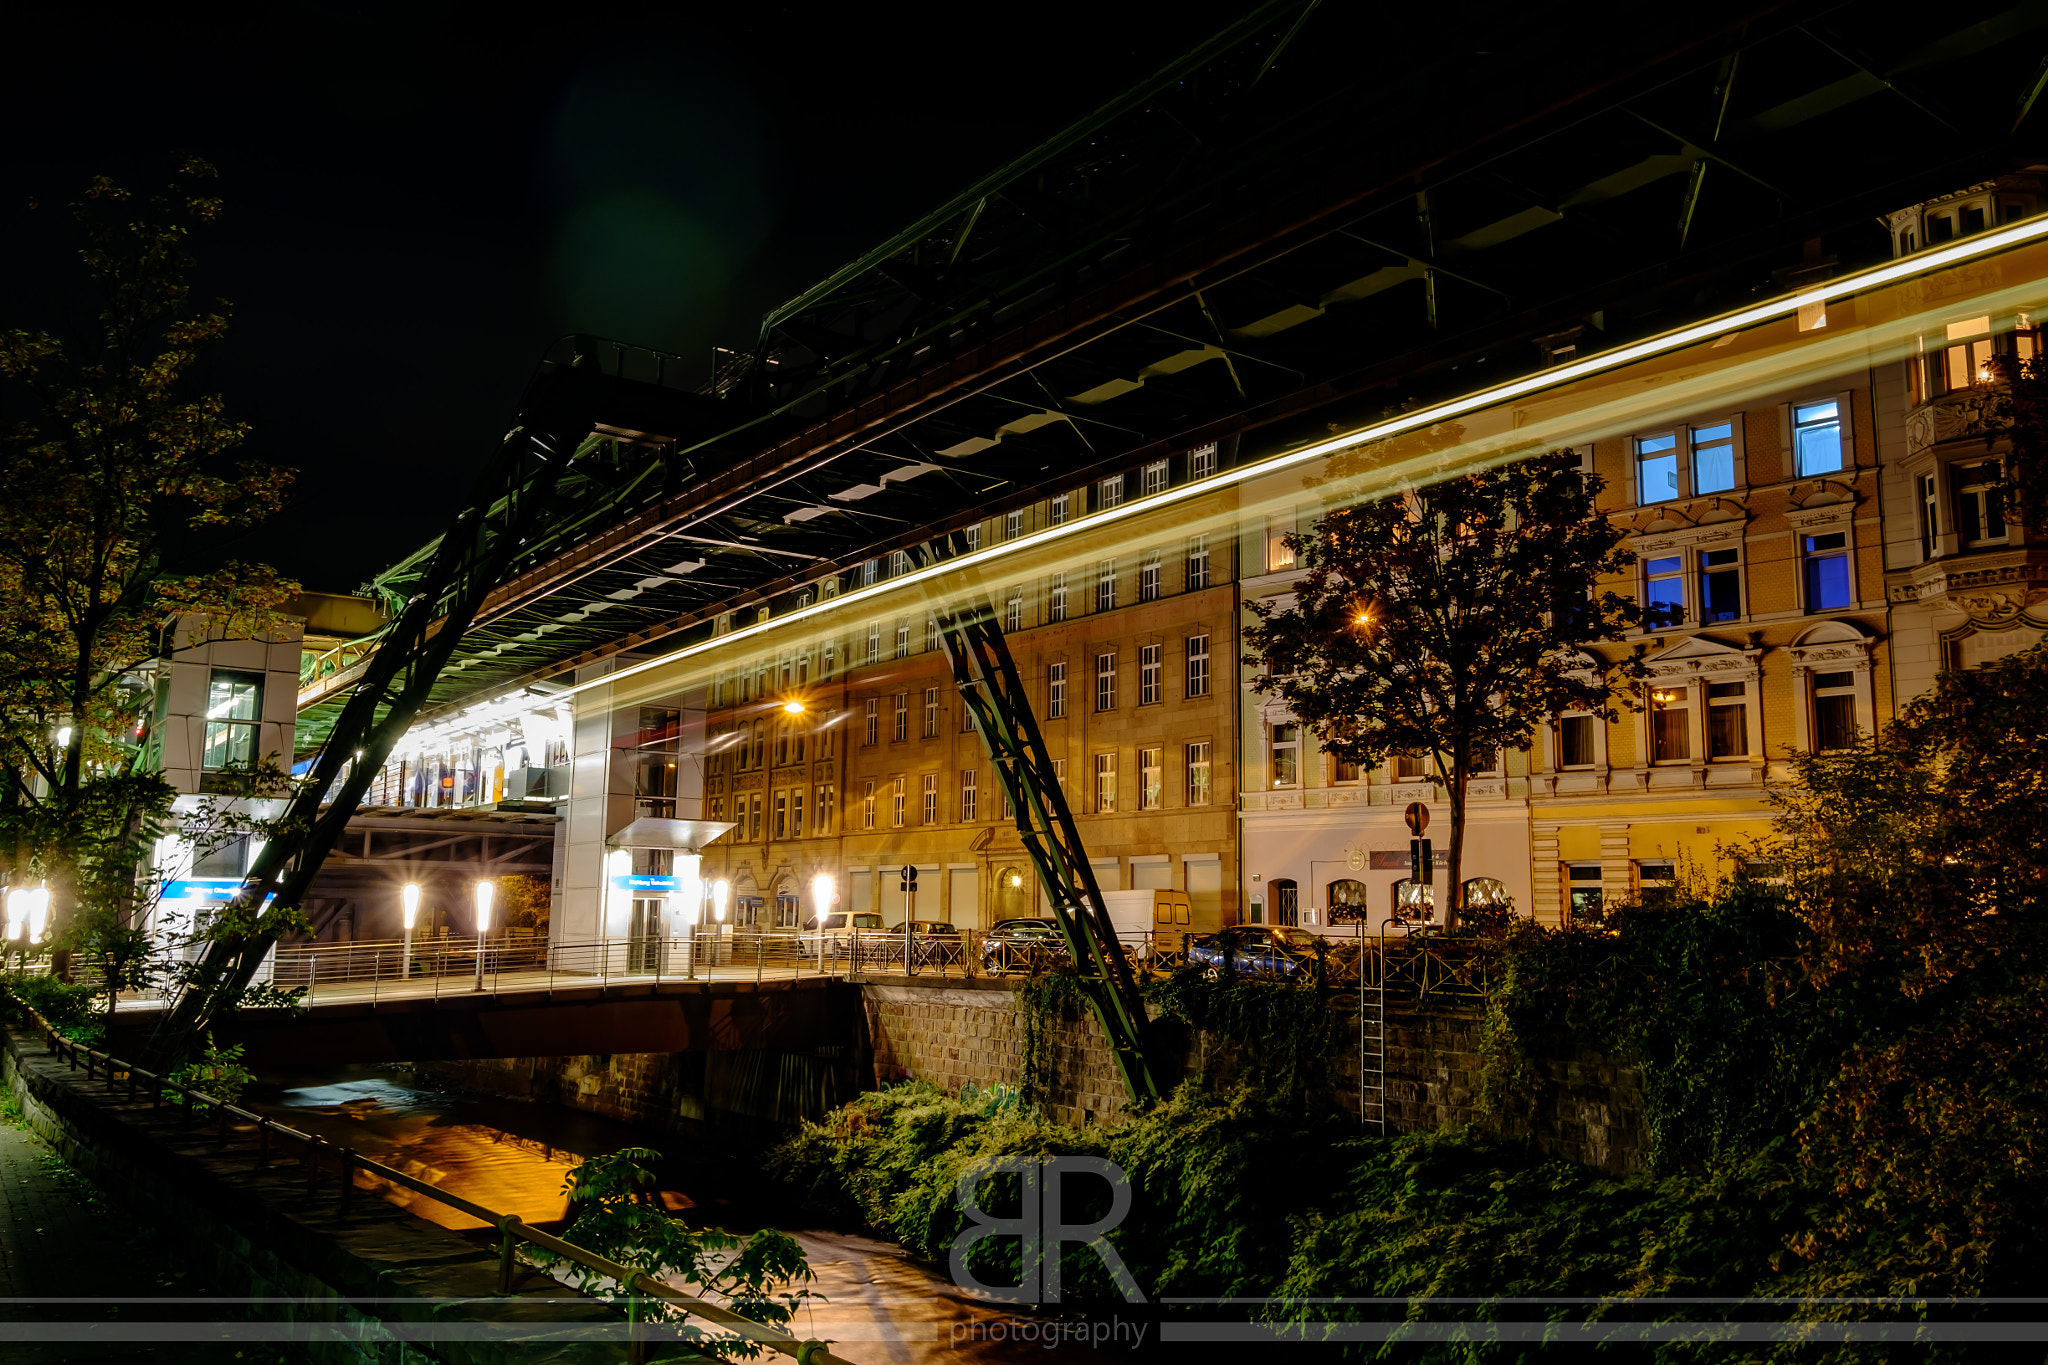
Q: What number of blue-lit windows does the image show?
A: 6